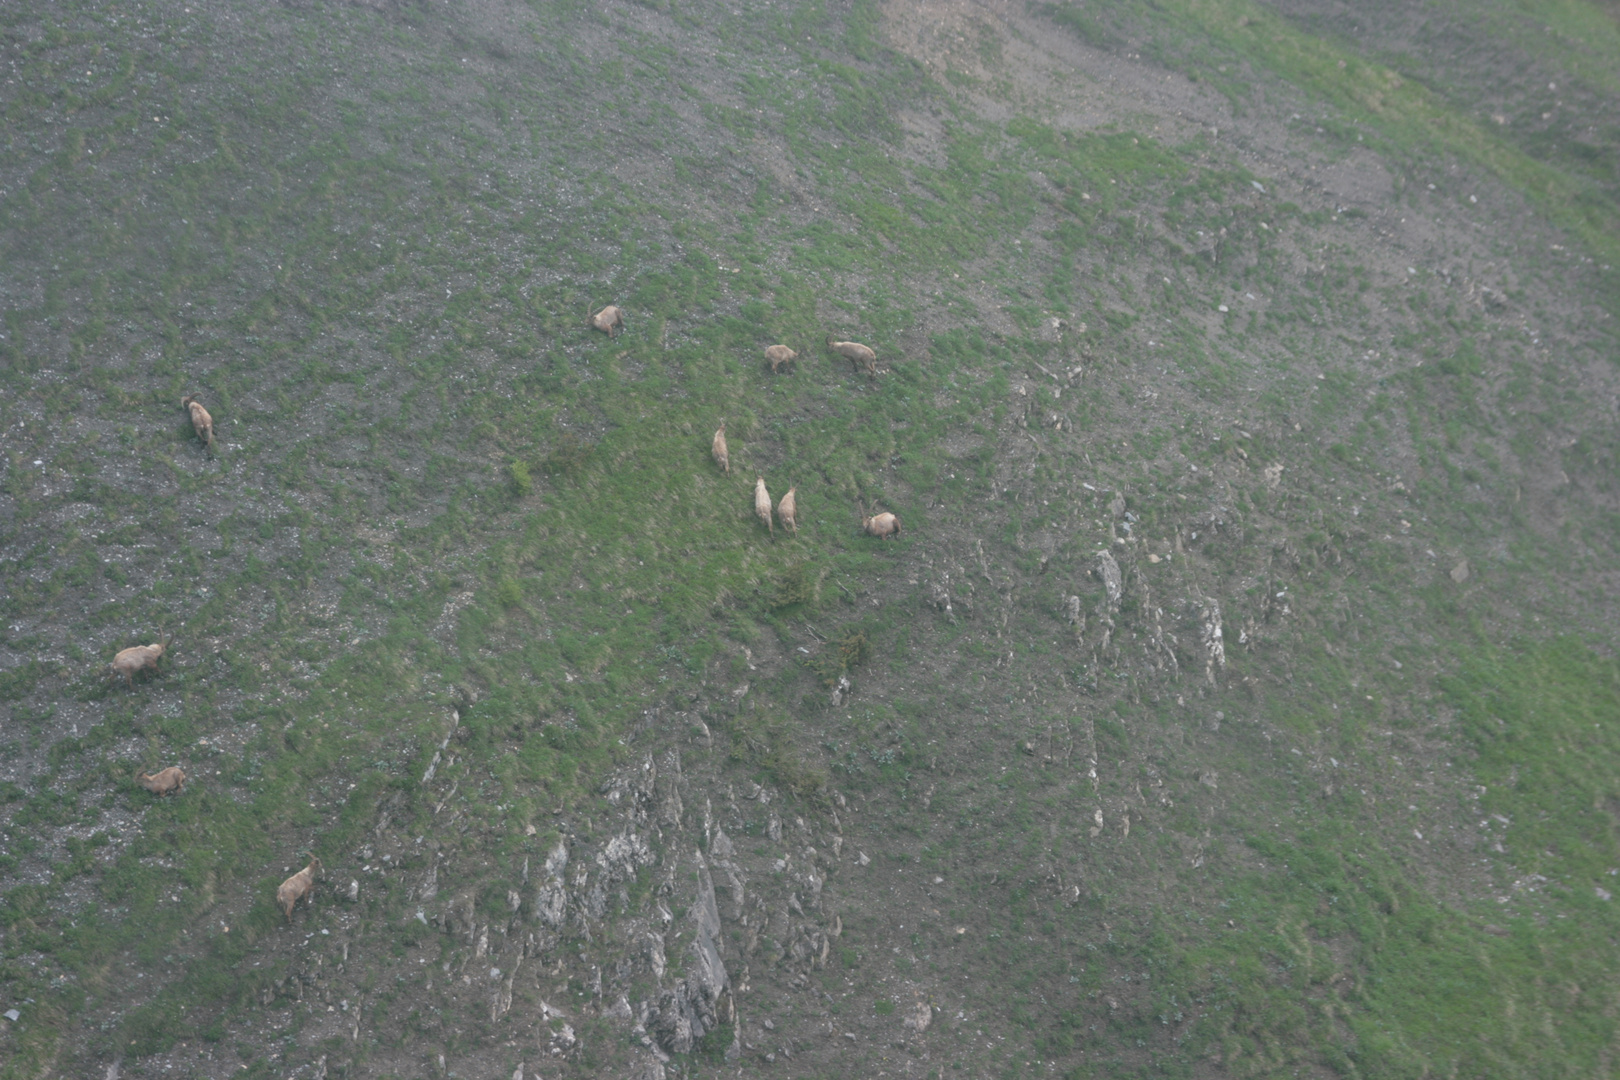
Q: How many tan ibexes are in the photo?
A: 11